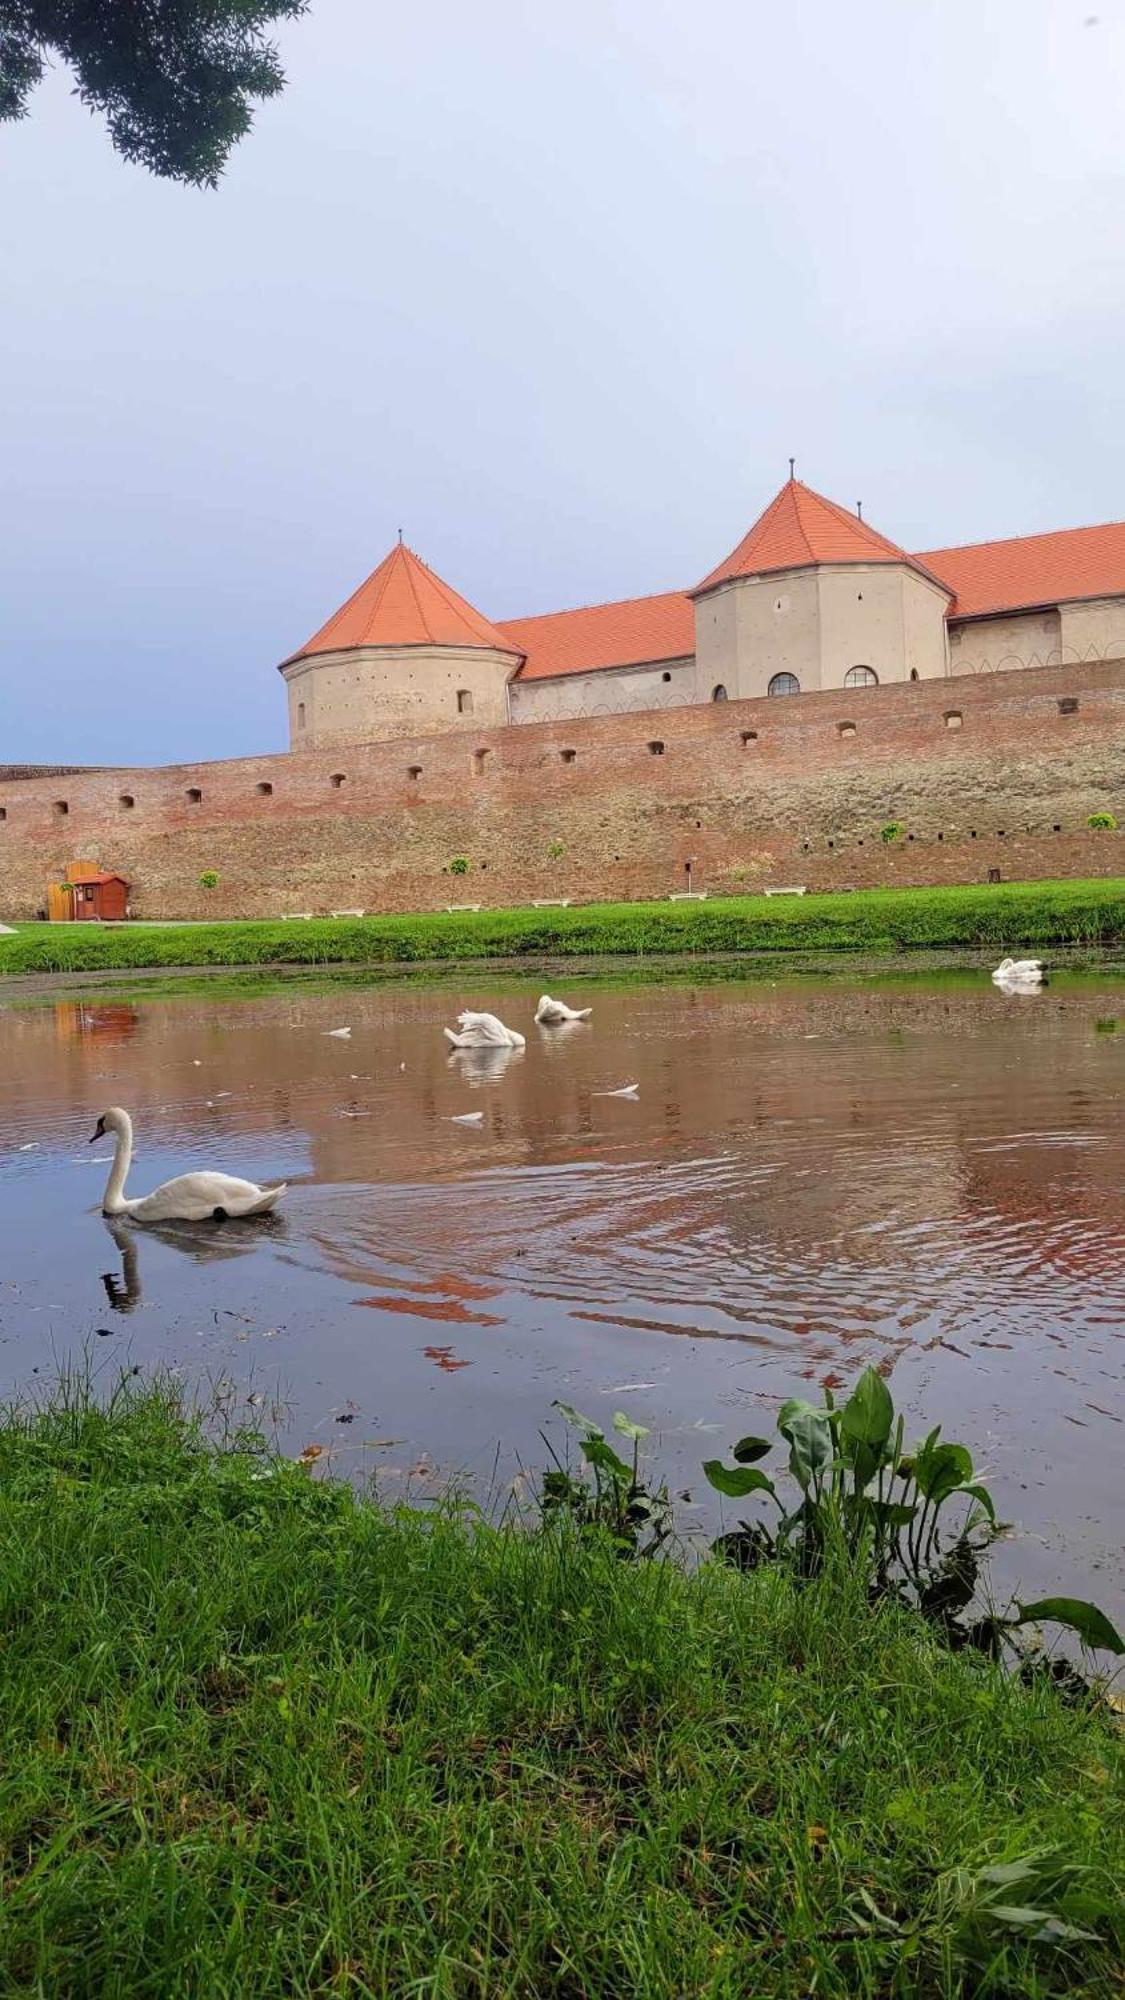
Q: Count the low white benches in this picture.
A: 6